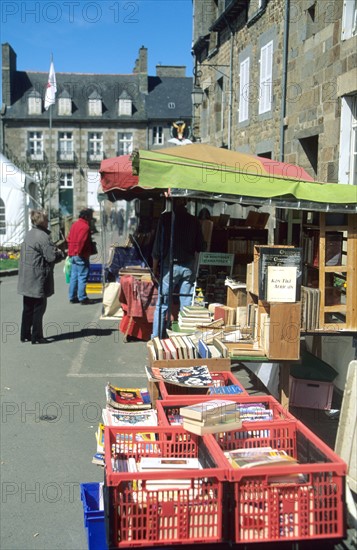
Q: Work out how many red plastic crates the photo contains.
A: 4